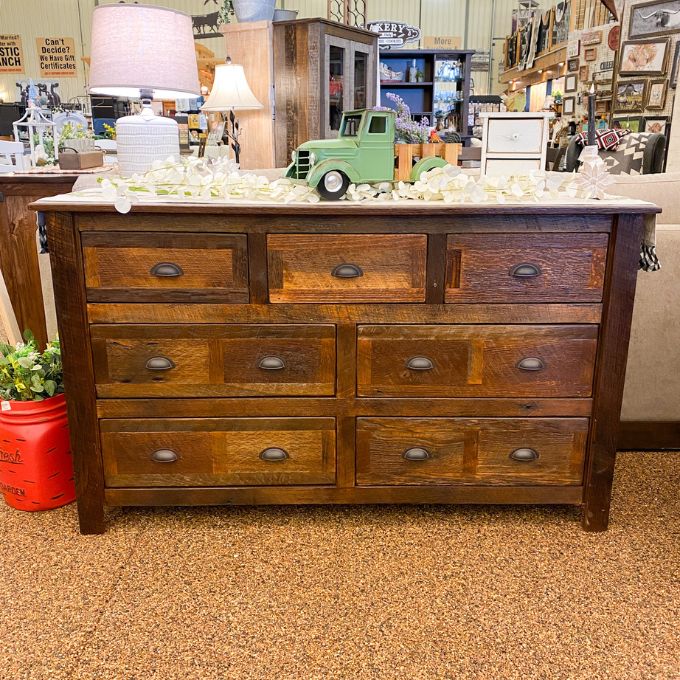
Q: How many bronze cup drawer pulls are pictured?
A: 11